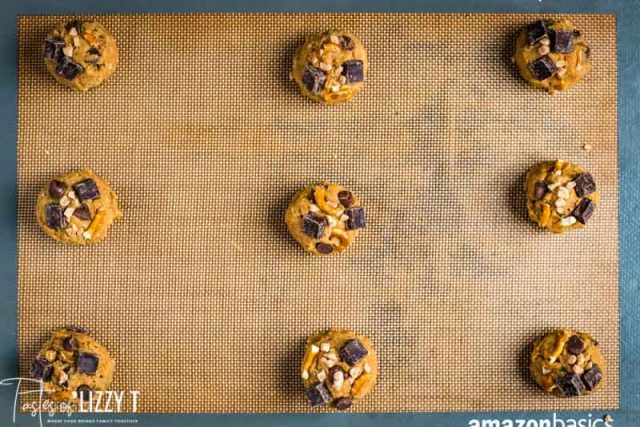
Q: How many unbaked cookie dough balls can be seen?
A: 9